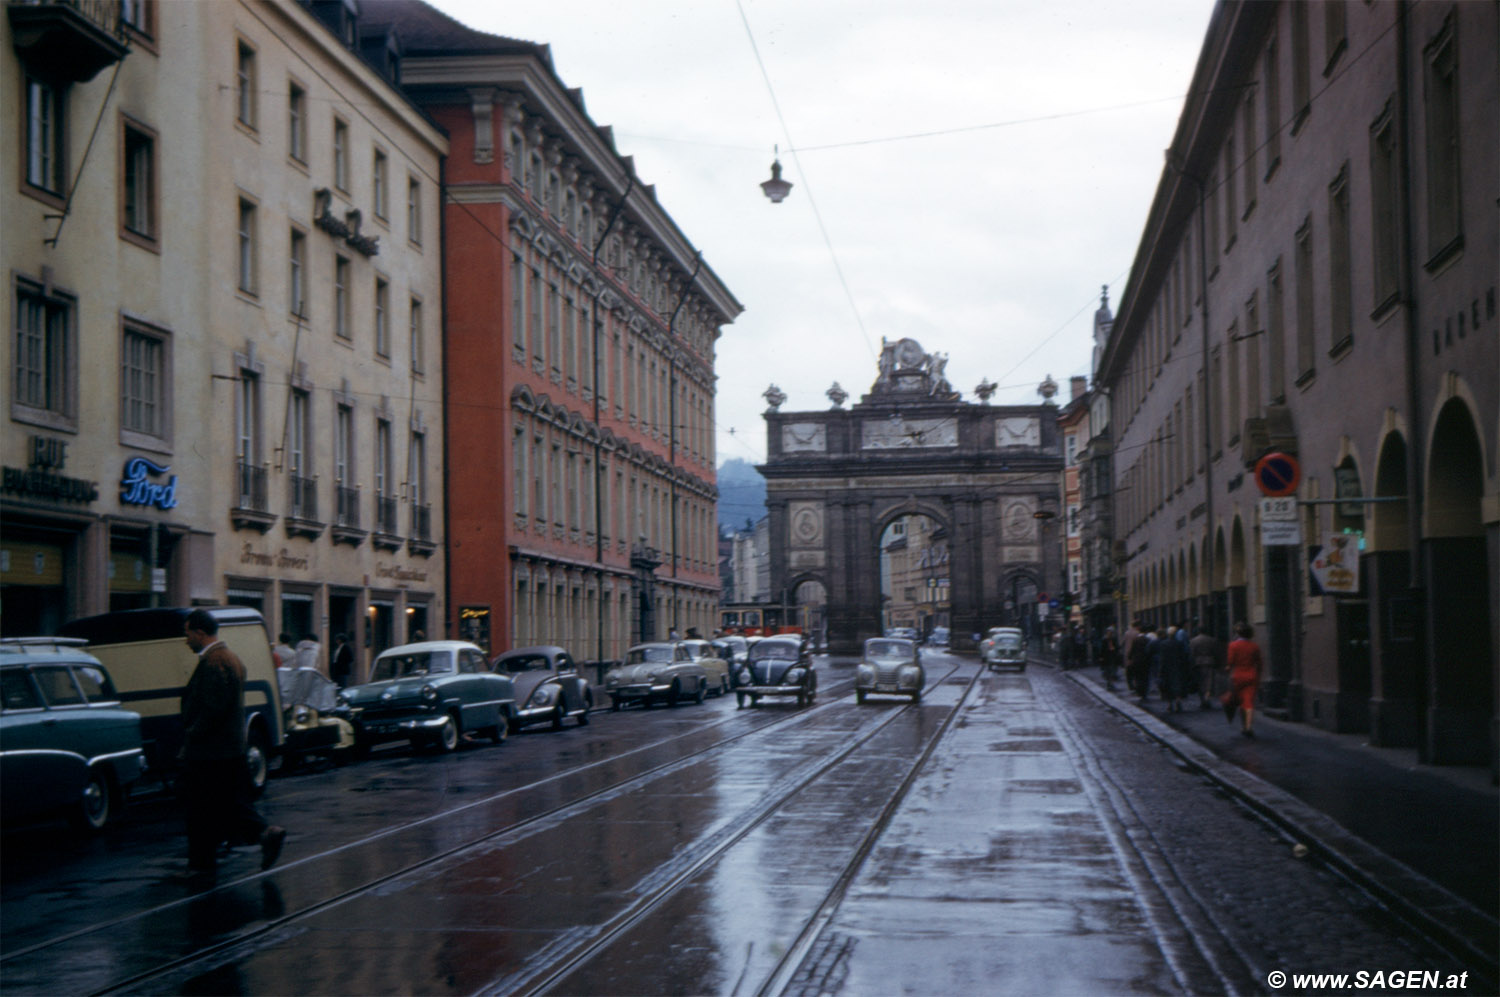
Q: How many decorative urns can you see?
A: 4